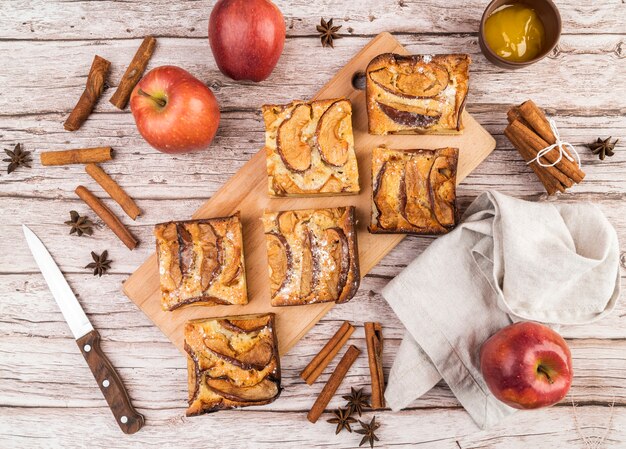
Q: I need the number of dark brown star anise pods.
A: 8